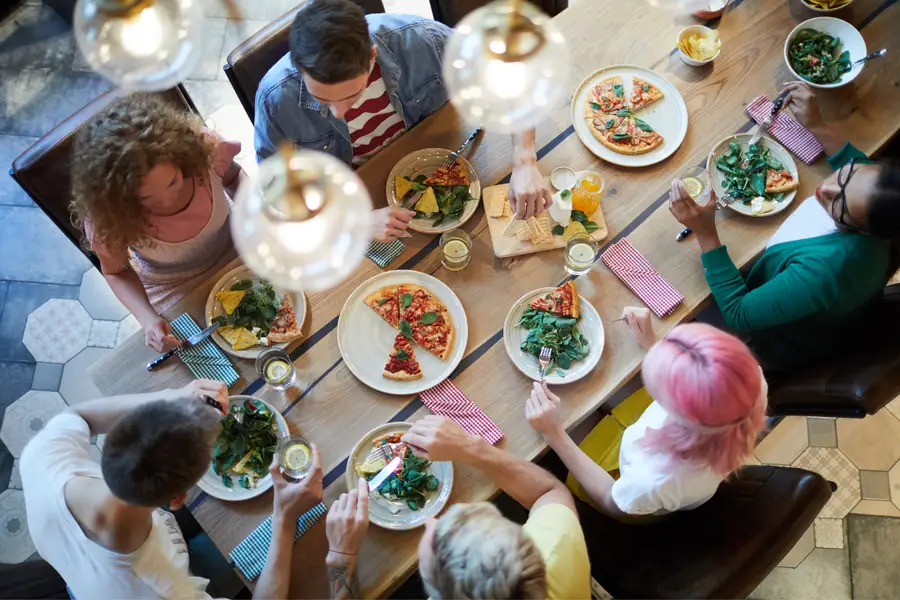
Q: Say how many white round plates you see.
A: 8